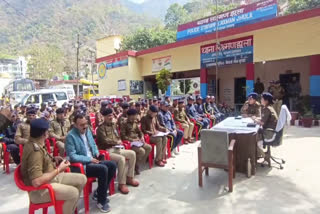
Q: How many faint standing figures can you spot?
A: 3